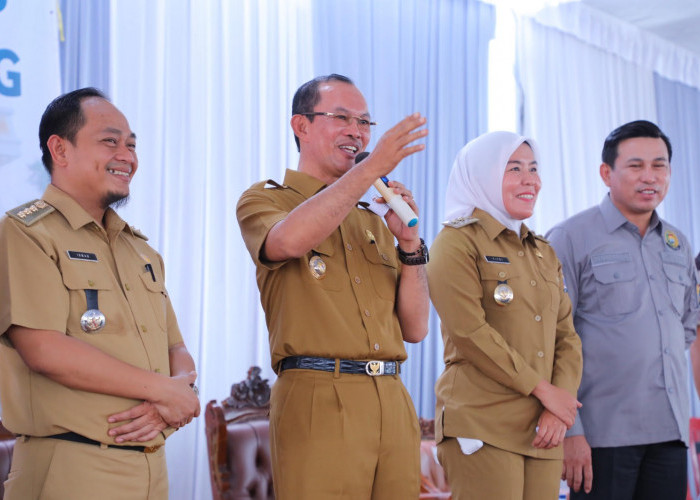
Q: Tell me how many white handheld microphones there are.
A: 1